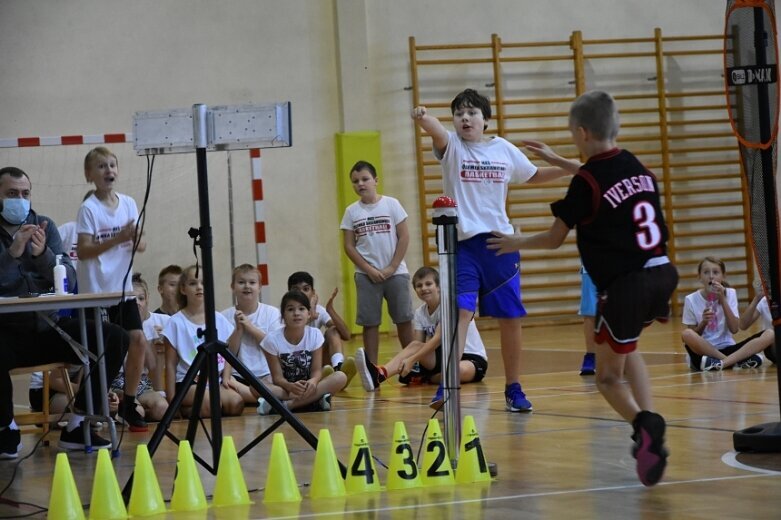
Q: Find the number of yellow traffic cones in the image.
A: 11